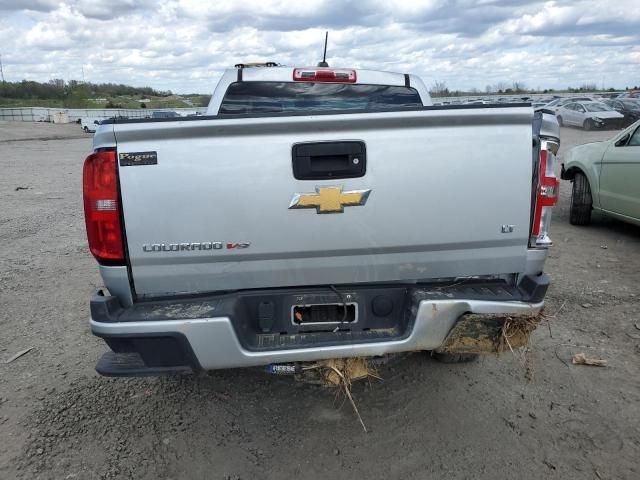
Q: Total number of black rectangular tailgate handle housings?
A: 1